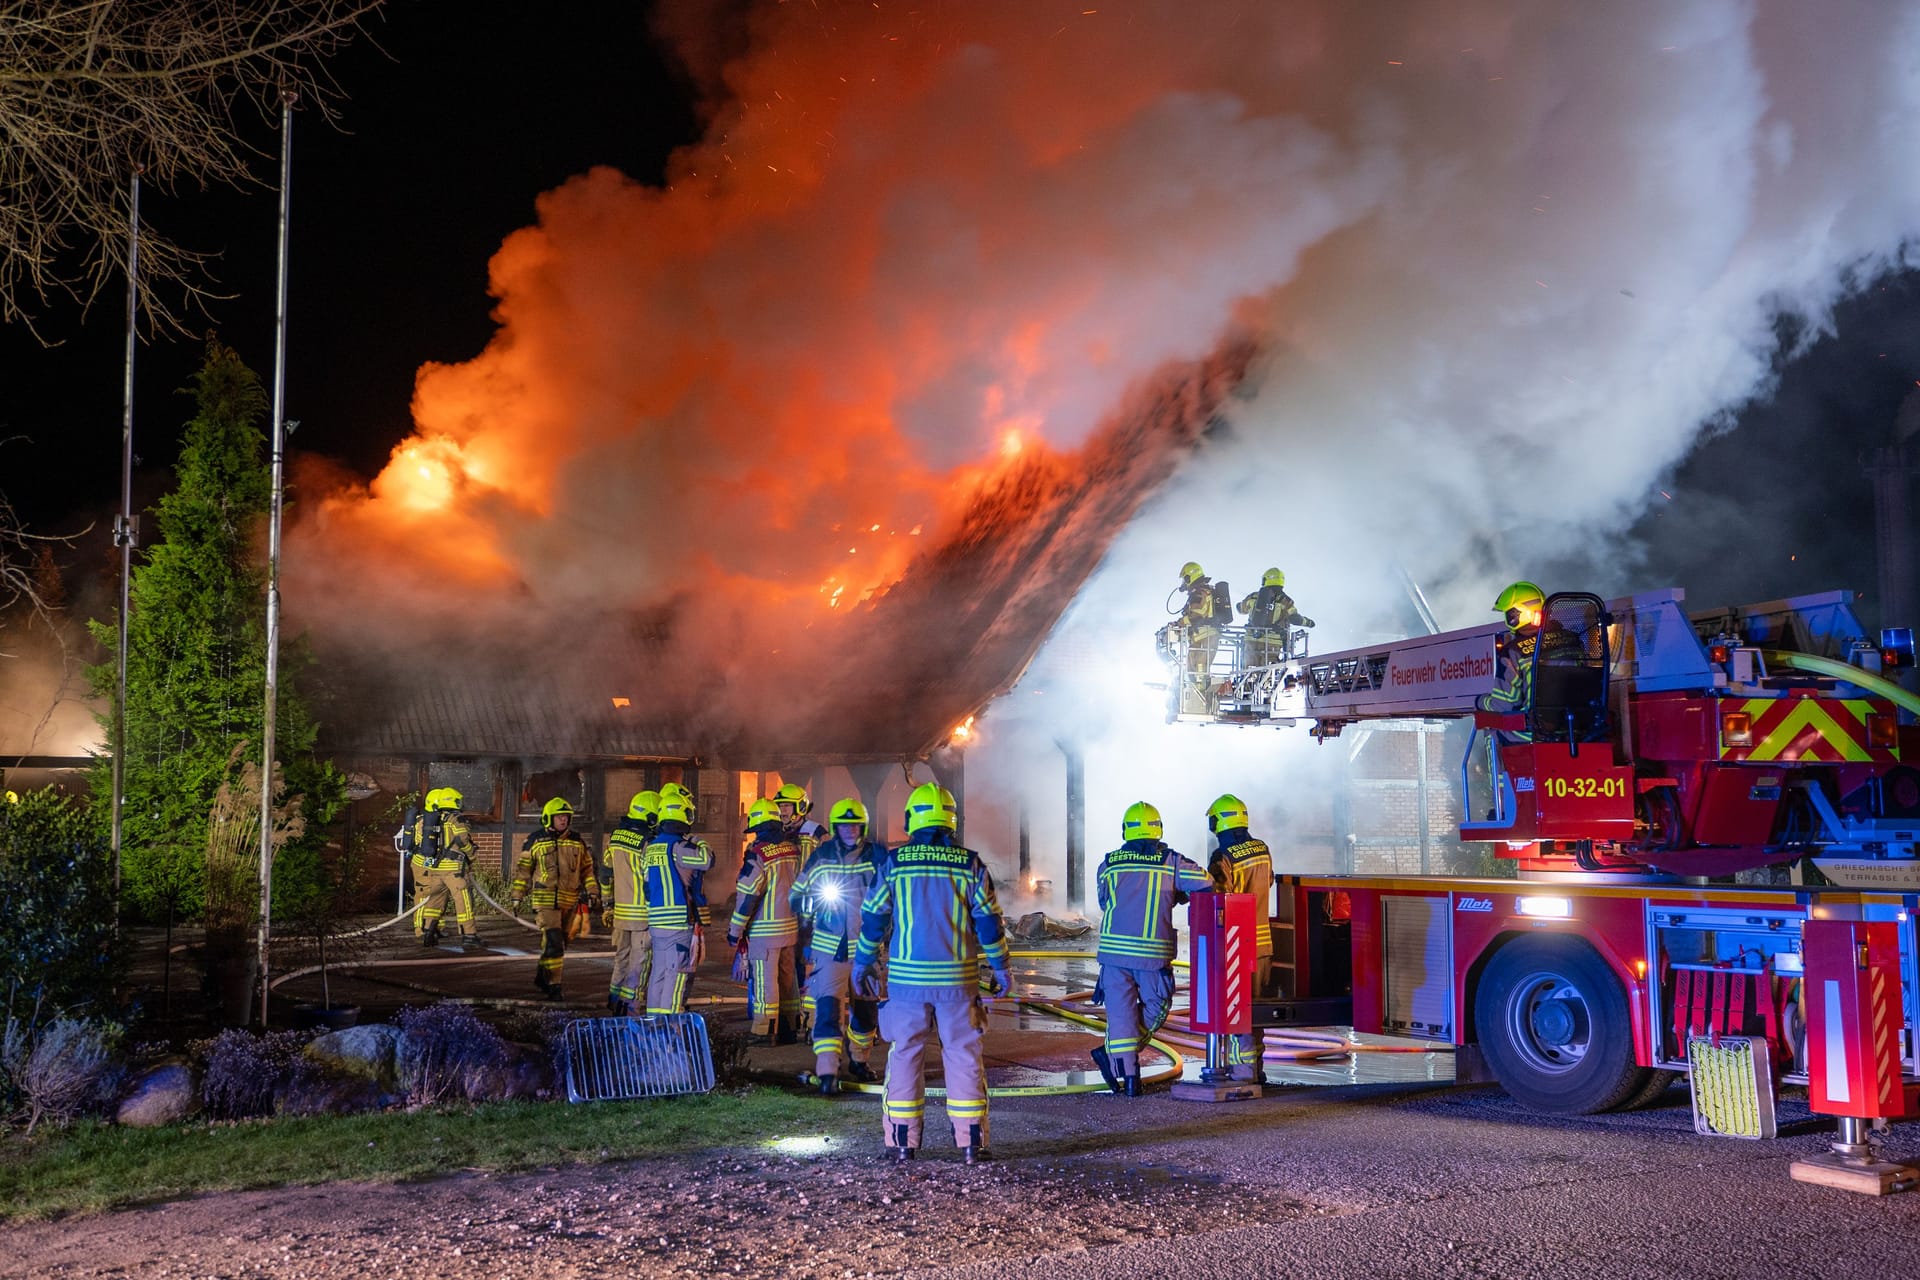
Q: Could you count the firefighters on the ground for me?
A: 12